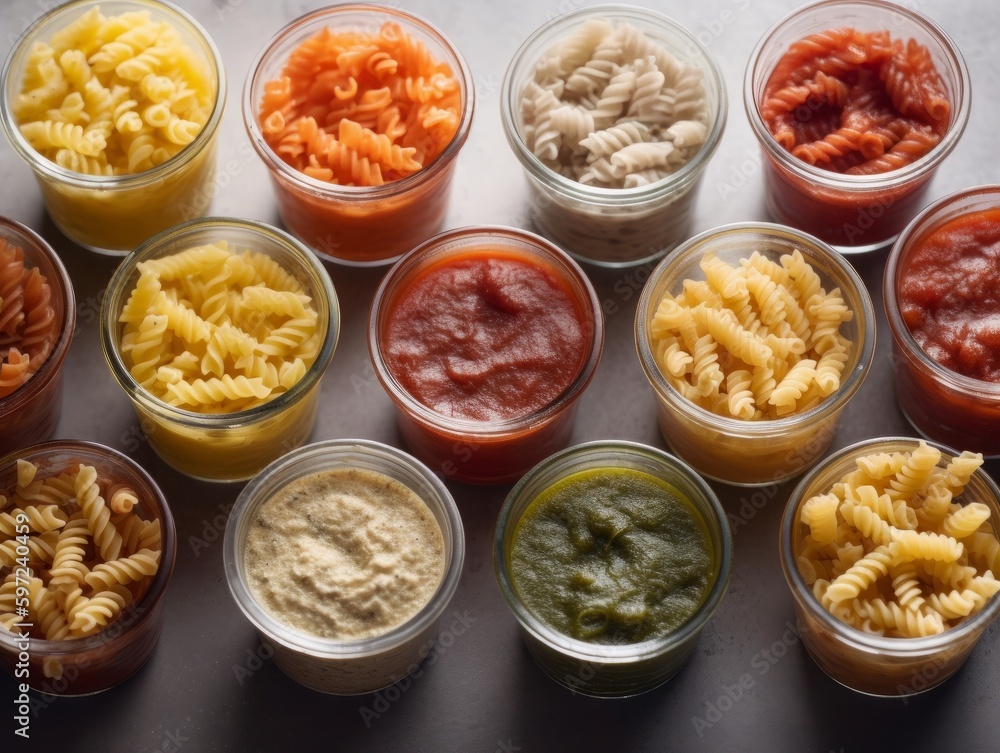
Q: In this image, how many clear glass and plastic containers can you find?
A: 13